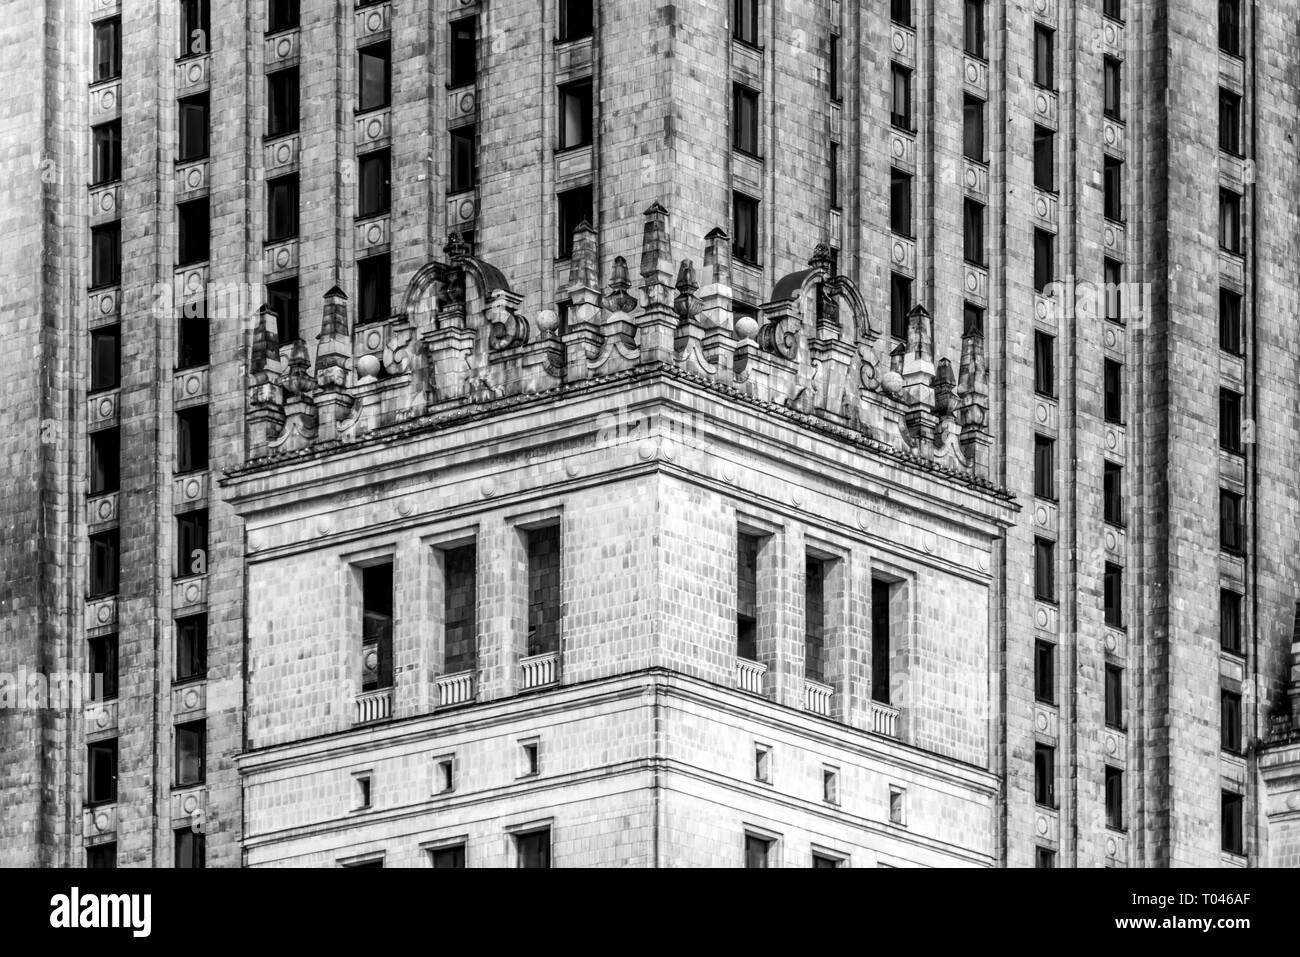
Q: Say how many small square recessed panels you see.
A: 6